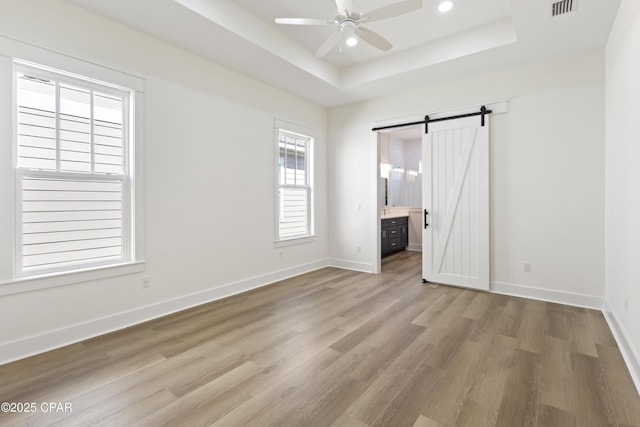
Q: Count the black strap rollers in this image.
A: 2